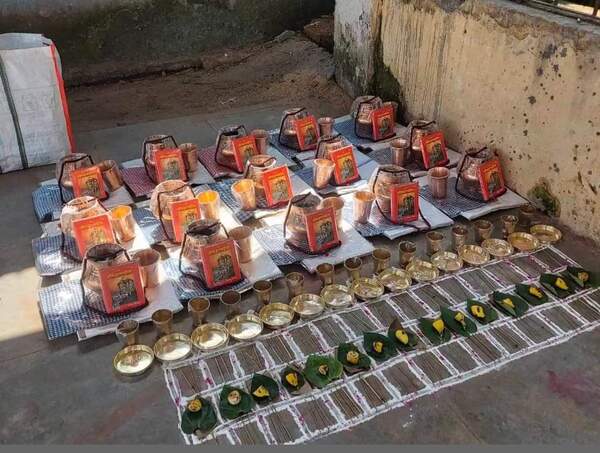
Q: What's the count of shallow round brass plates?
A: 15